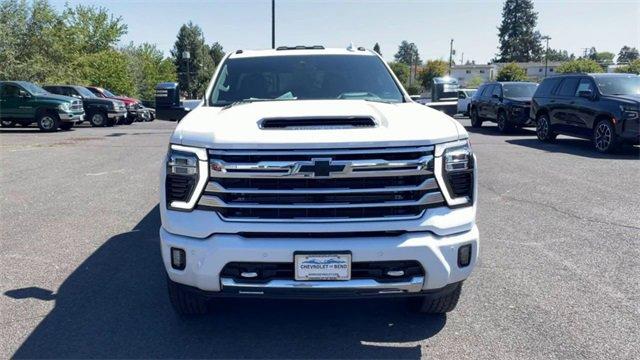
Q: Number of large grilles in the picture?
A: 1